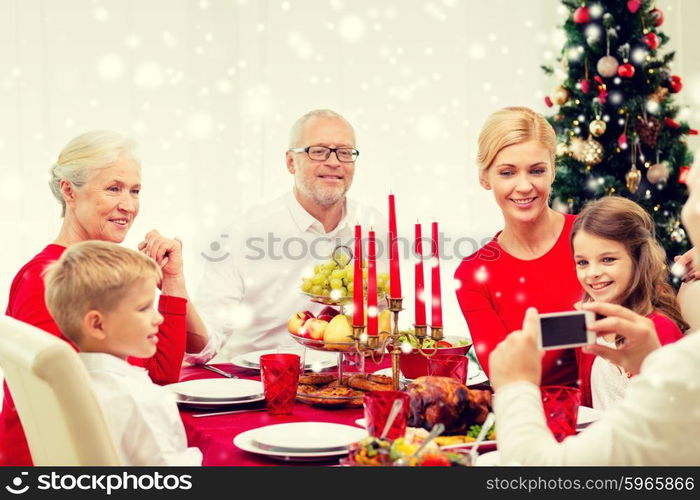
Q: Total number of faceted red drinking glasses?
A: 4